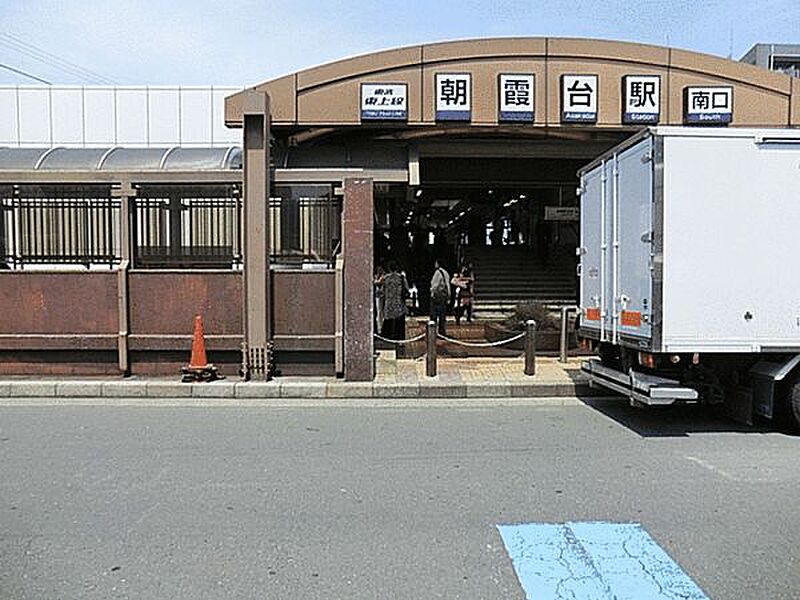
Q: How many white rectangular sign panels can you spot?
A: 6